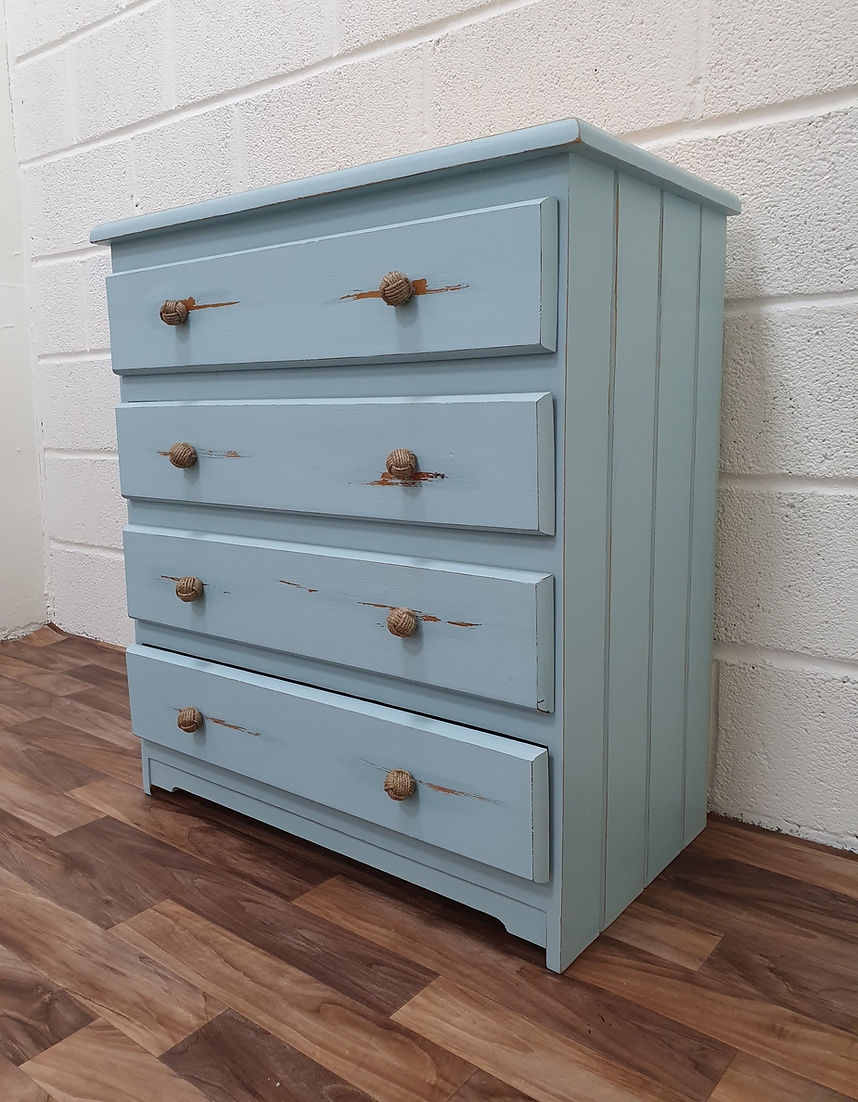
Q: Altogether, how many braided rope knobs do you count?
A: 8